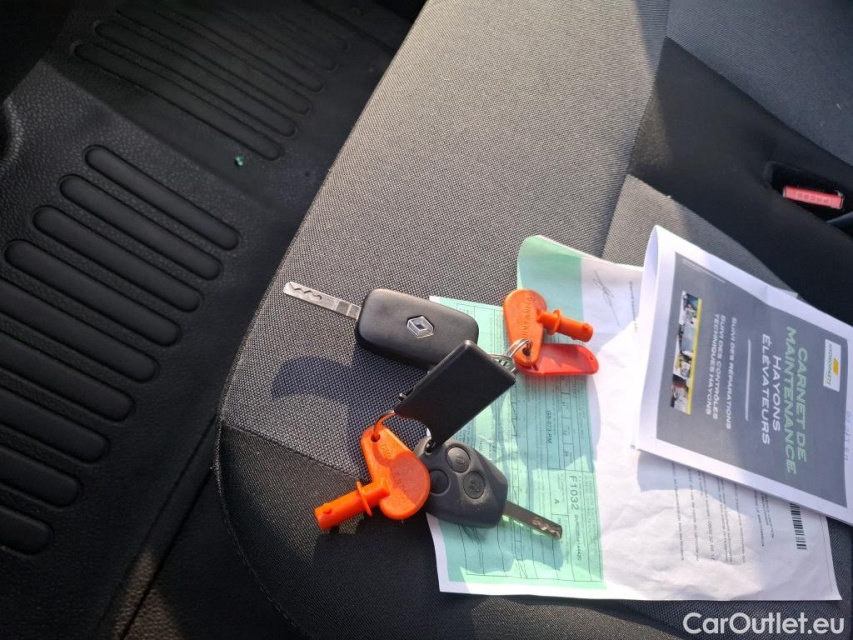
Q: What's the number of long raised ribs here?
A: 15